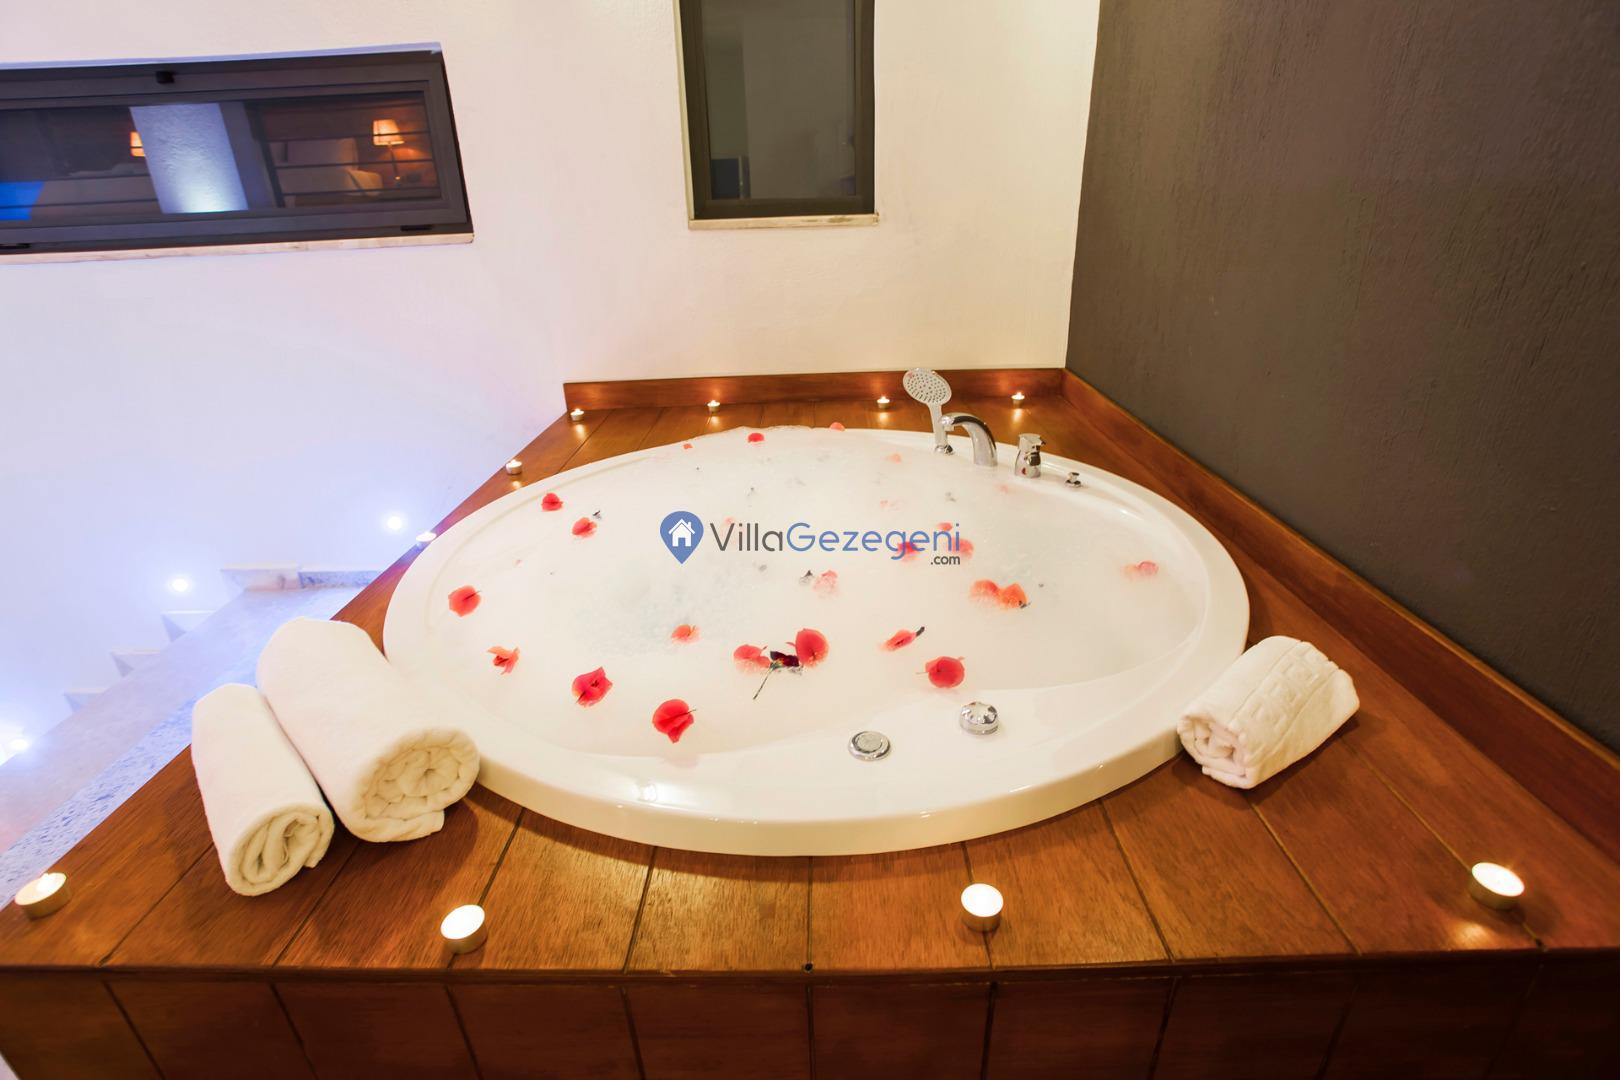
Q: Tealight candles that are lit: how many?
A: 10